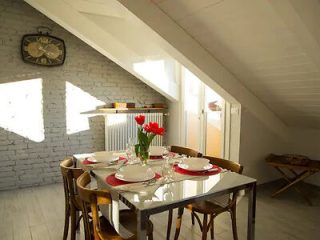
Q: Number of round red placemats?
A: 4